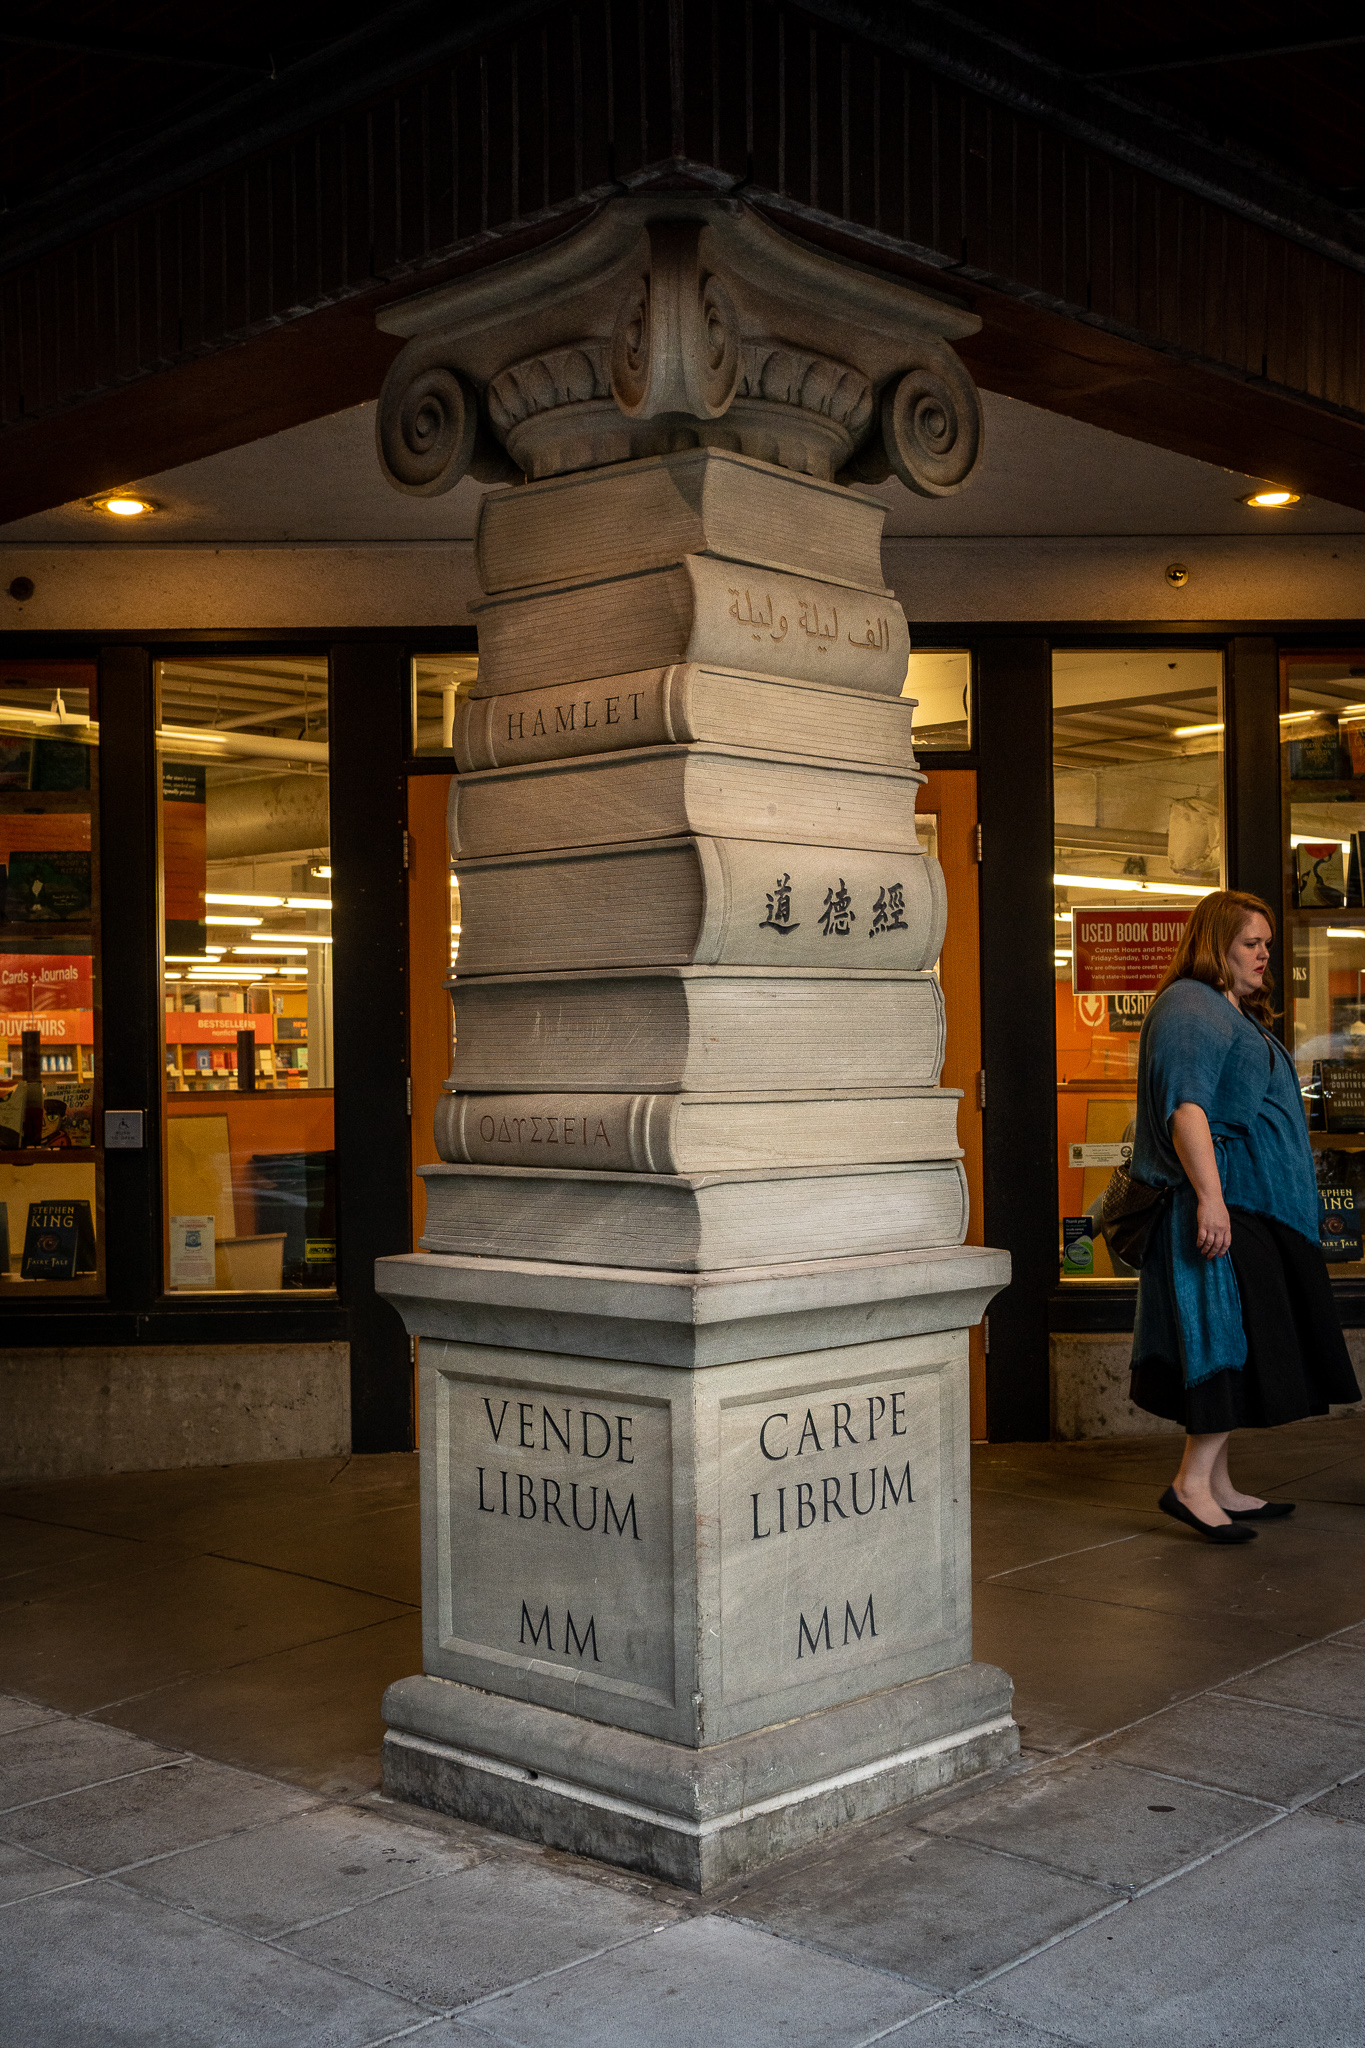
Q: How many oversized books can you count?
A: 8